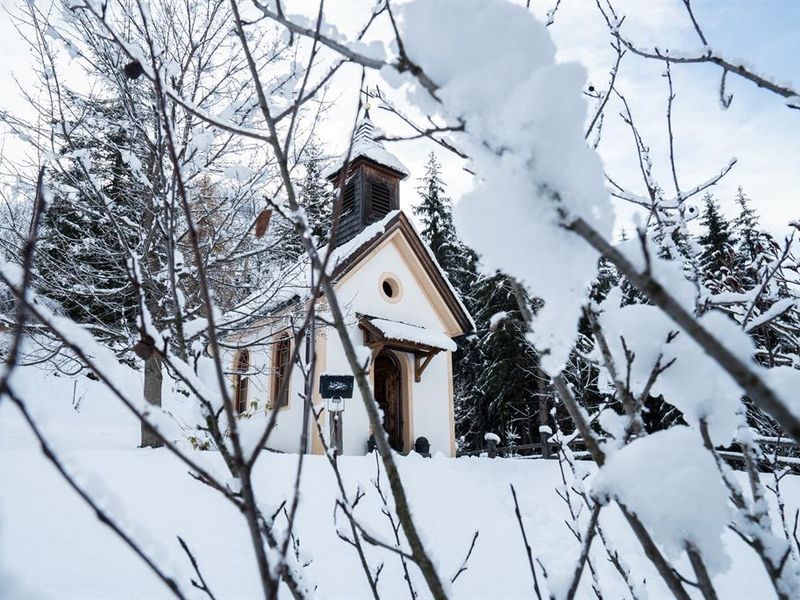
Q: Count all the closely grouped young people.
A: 0